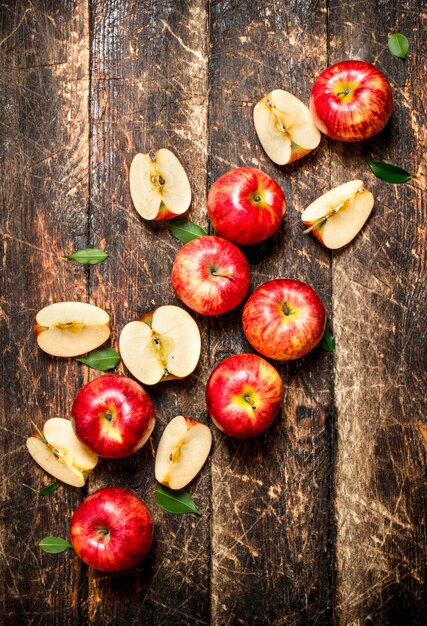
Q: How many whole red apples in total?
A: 7